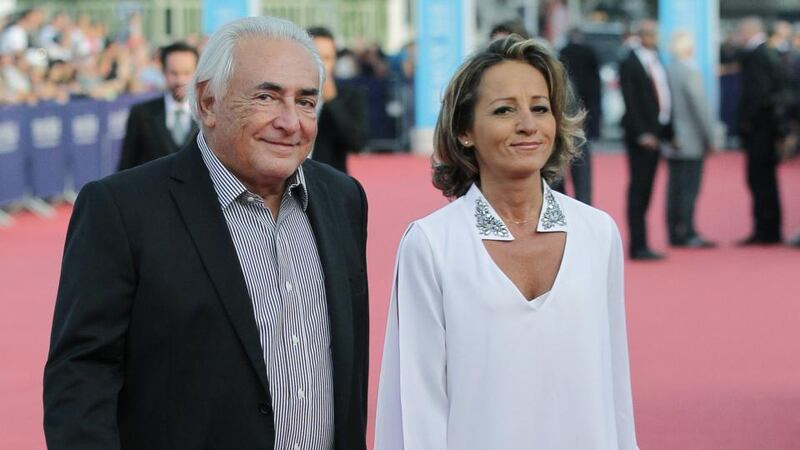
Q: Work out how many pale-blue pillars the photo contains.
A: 3